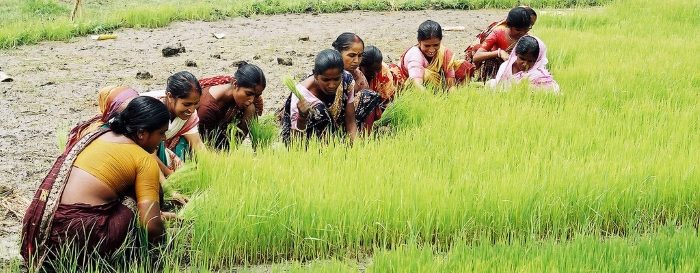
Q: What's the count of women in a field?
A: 11